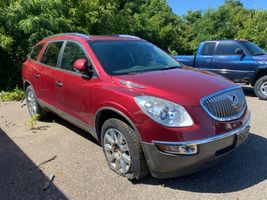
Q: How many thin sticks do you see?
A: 2